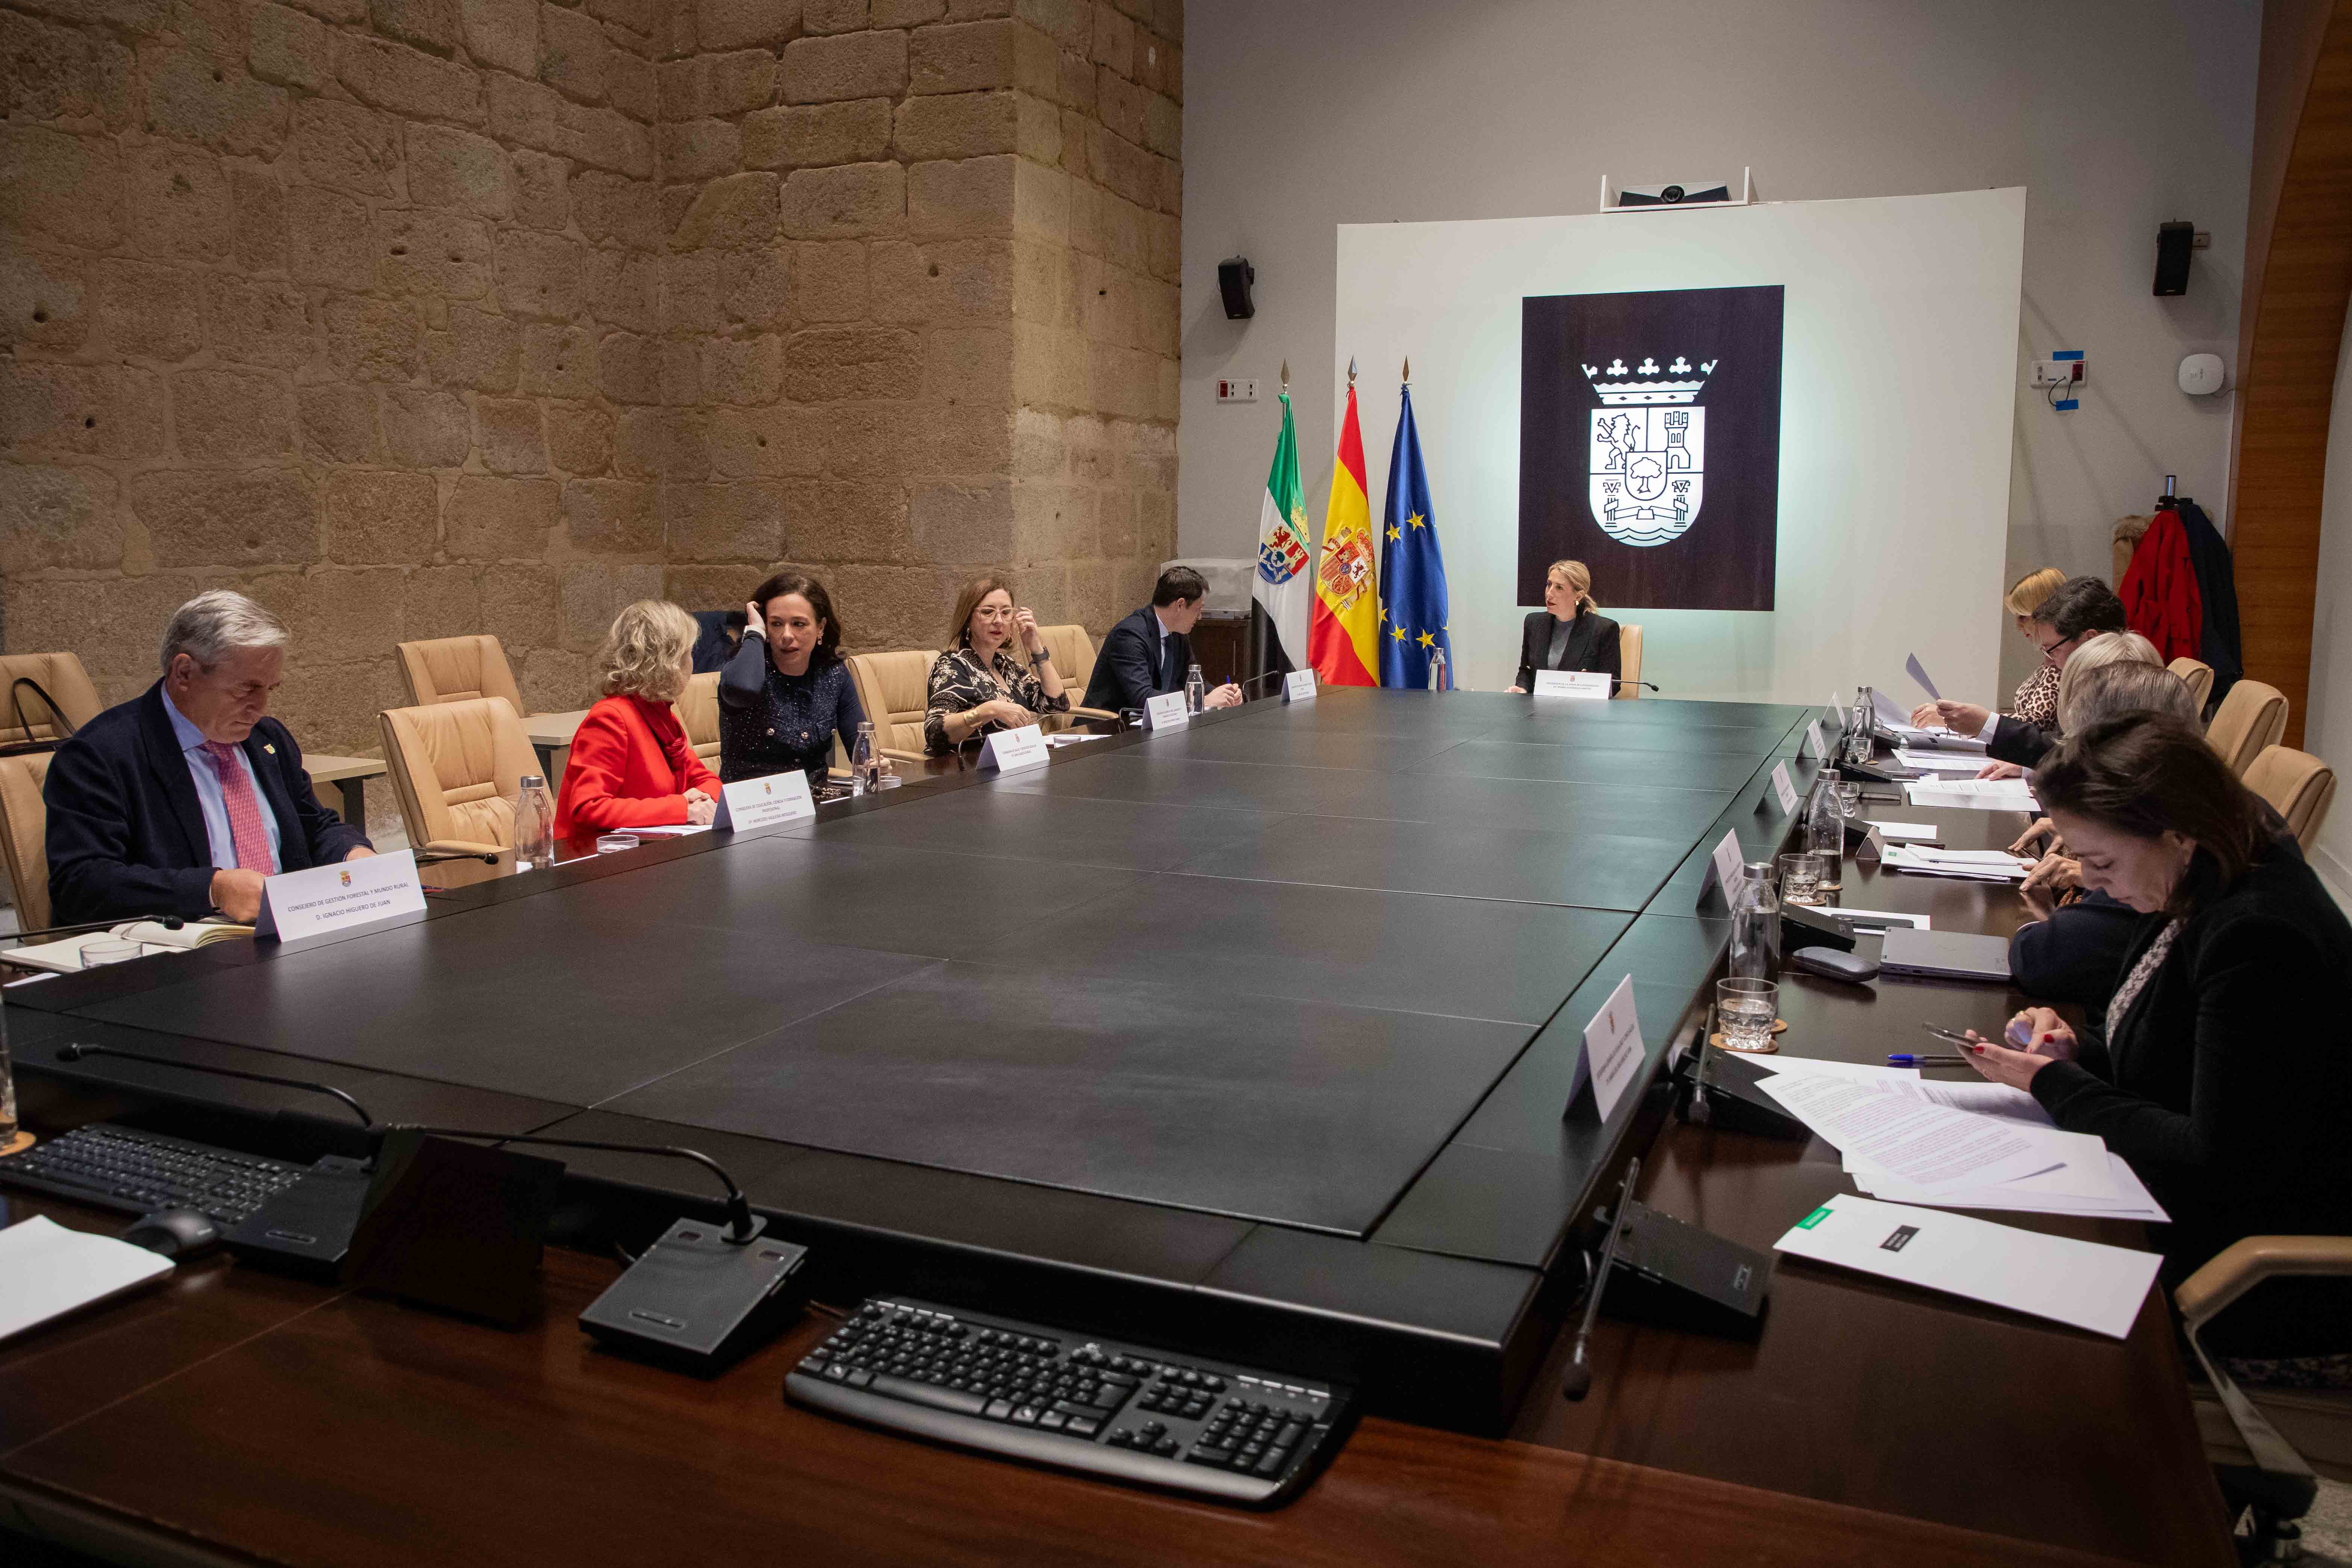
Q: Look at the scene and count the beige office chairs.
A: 12